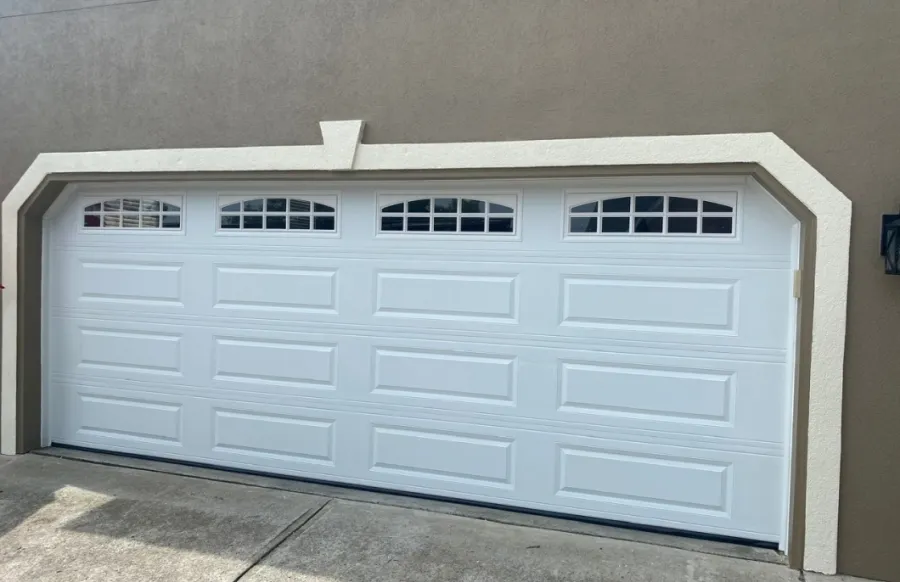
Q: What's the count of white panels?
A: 12